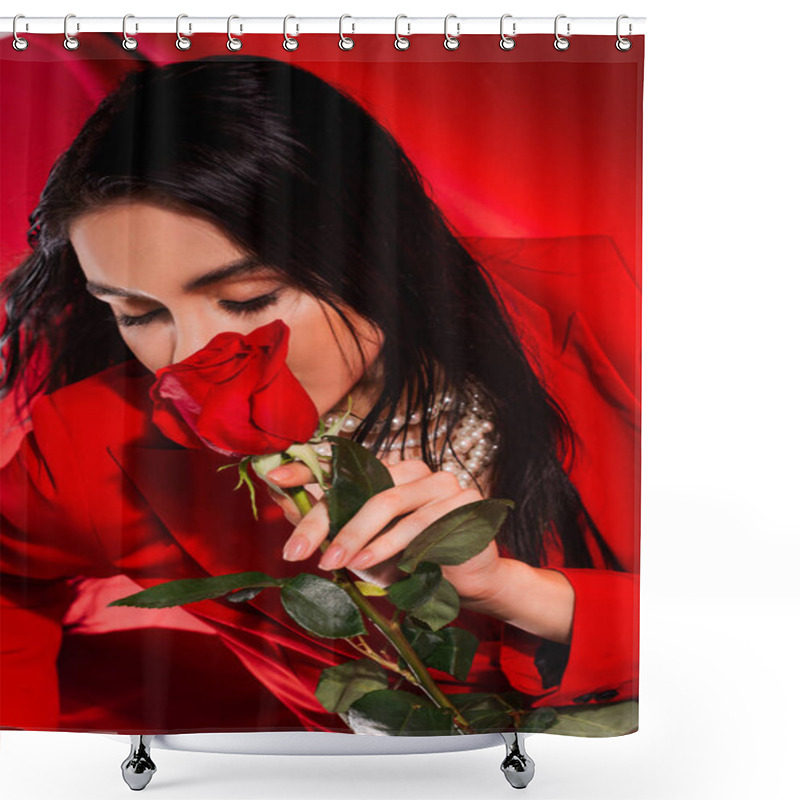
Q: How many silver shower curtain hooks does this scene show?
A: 12